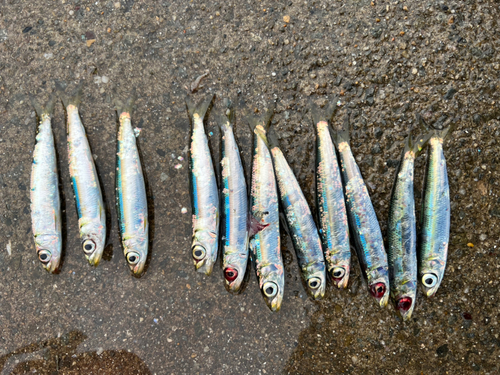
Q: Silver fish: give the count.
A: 11